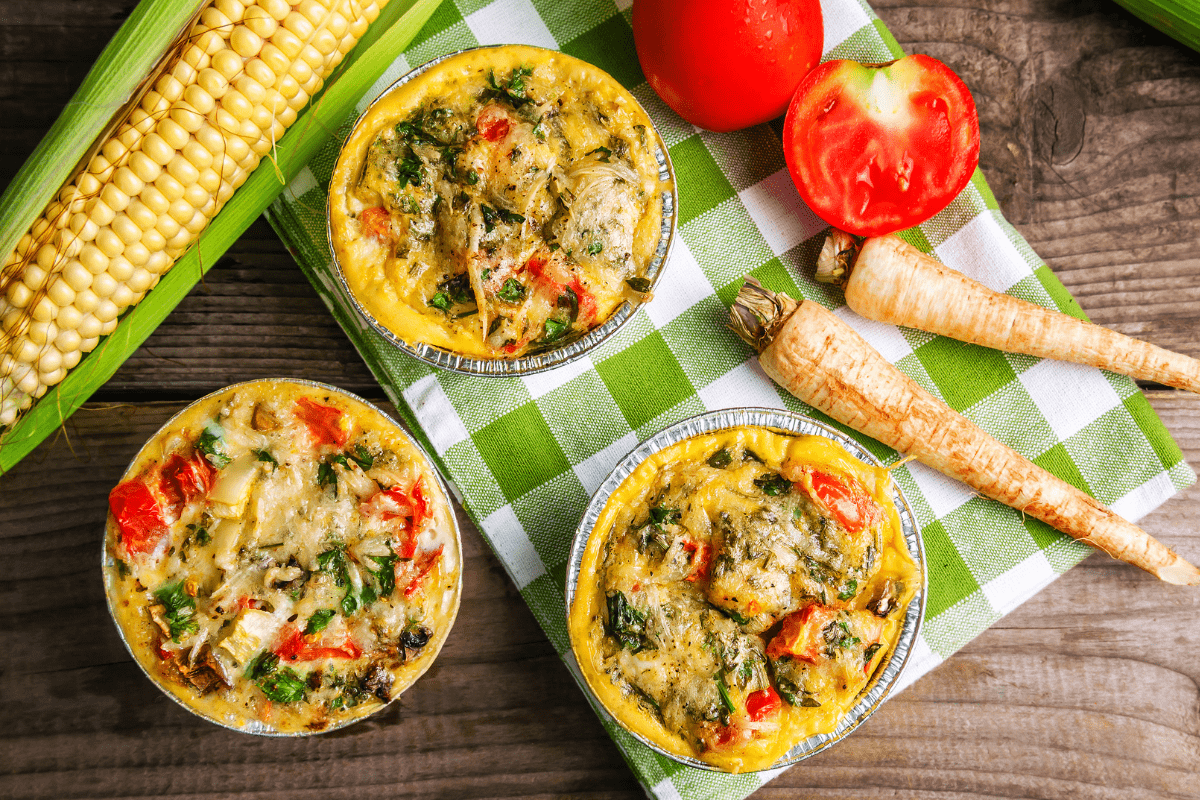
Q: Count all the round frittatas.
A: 3